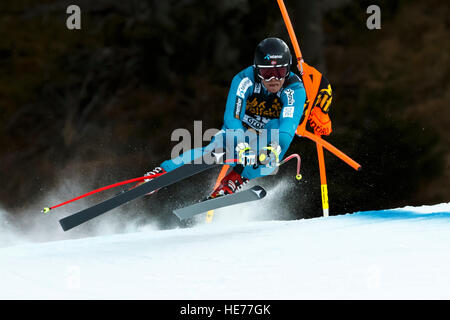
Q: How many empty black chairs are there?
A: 0